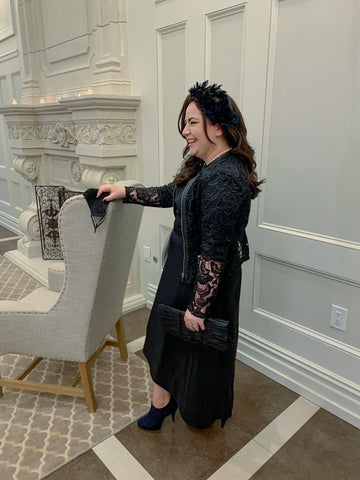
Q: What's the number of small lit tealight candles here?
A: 5